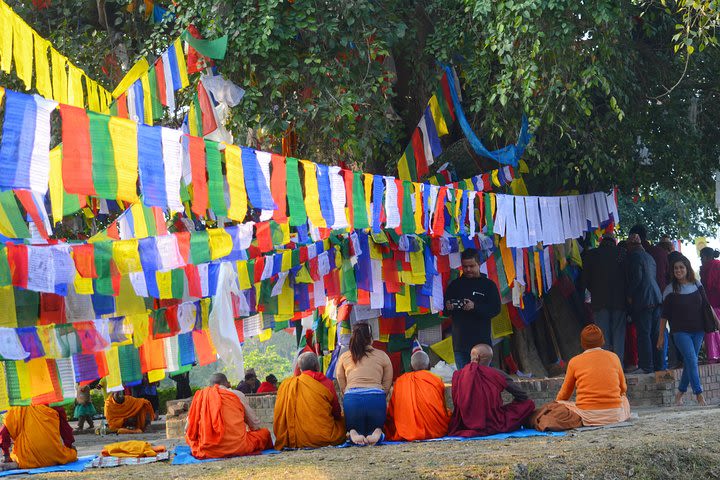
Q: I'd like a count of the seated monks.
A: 7